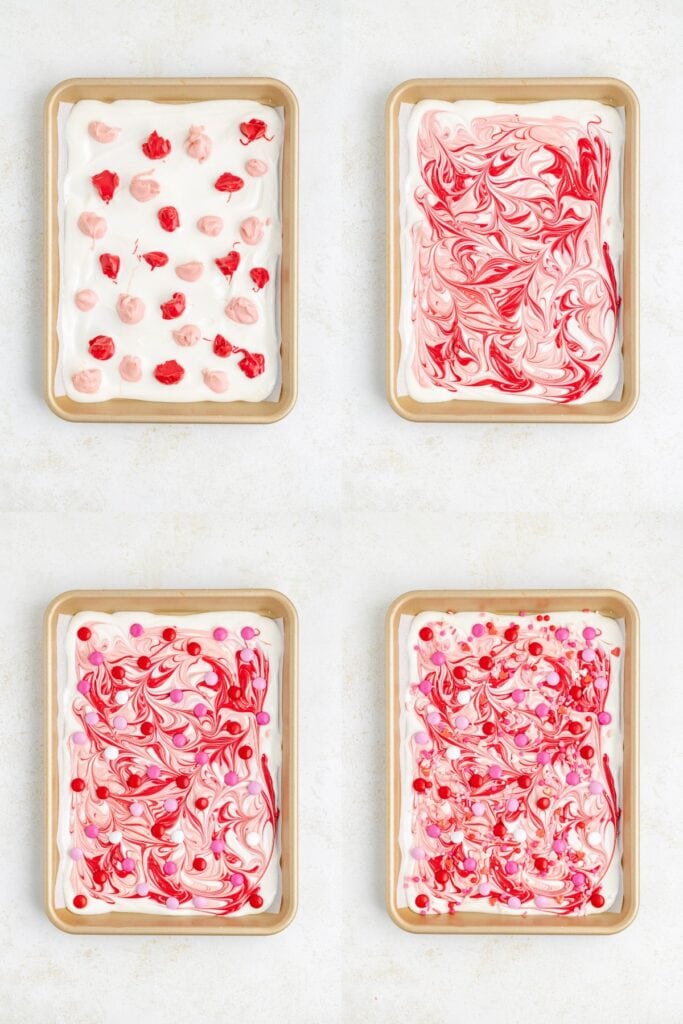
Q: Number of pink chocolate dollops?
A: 15